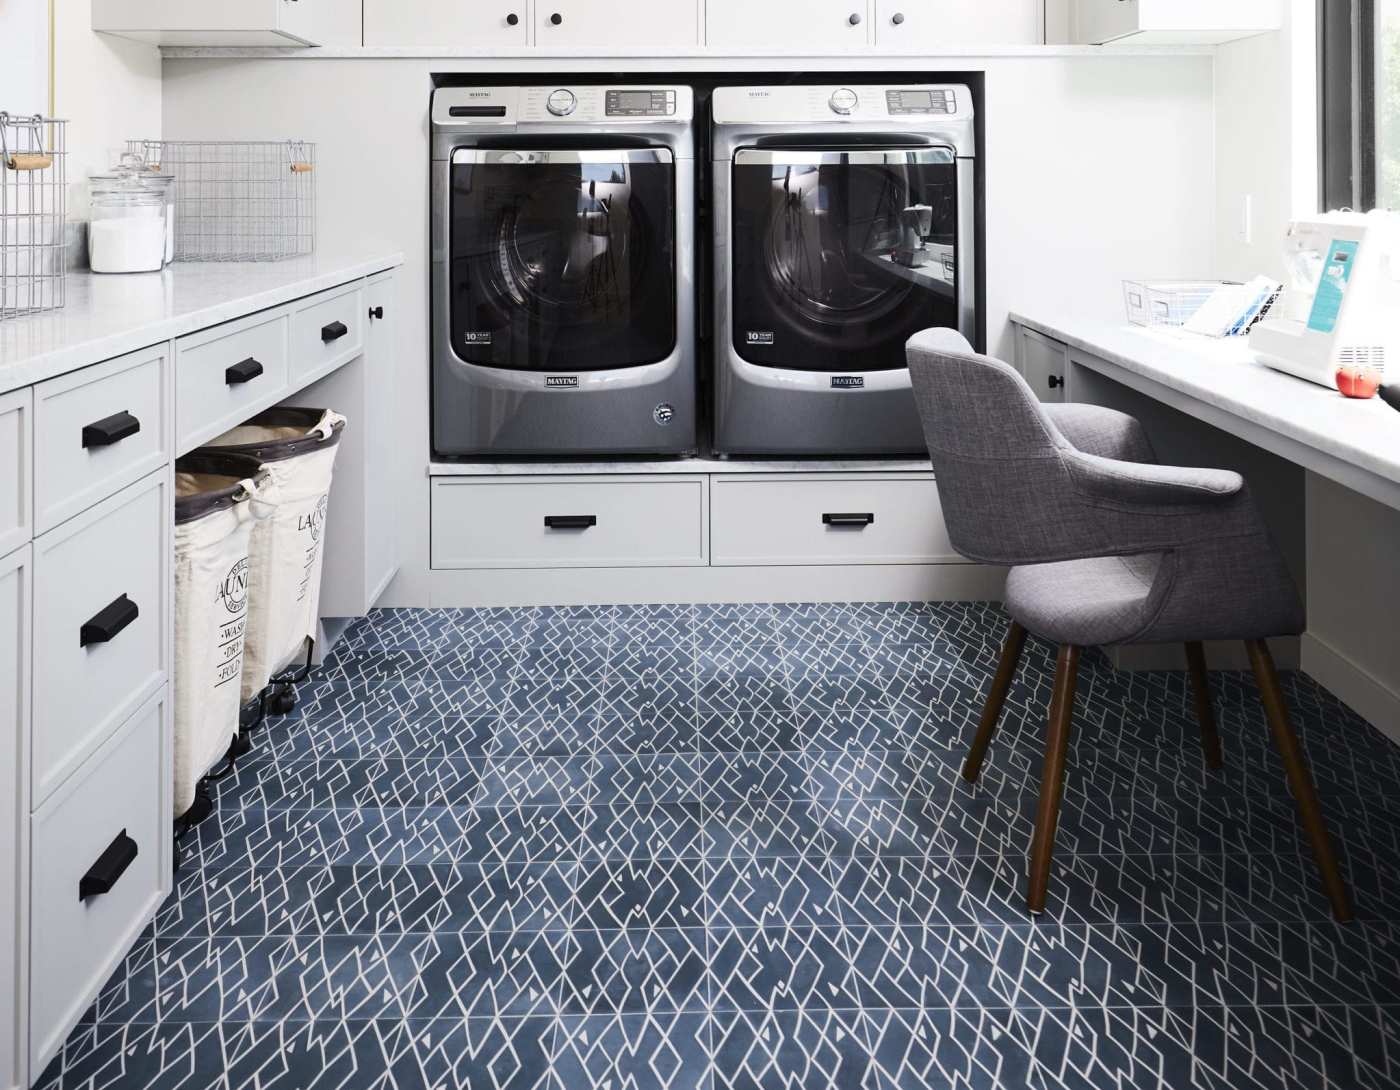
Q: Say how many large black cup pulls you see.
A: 7